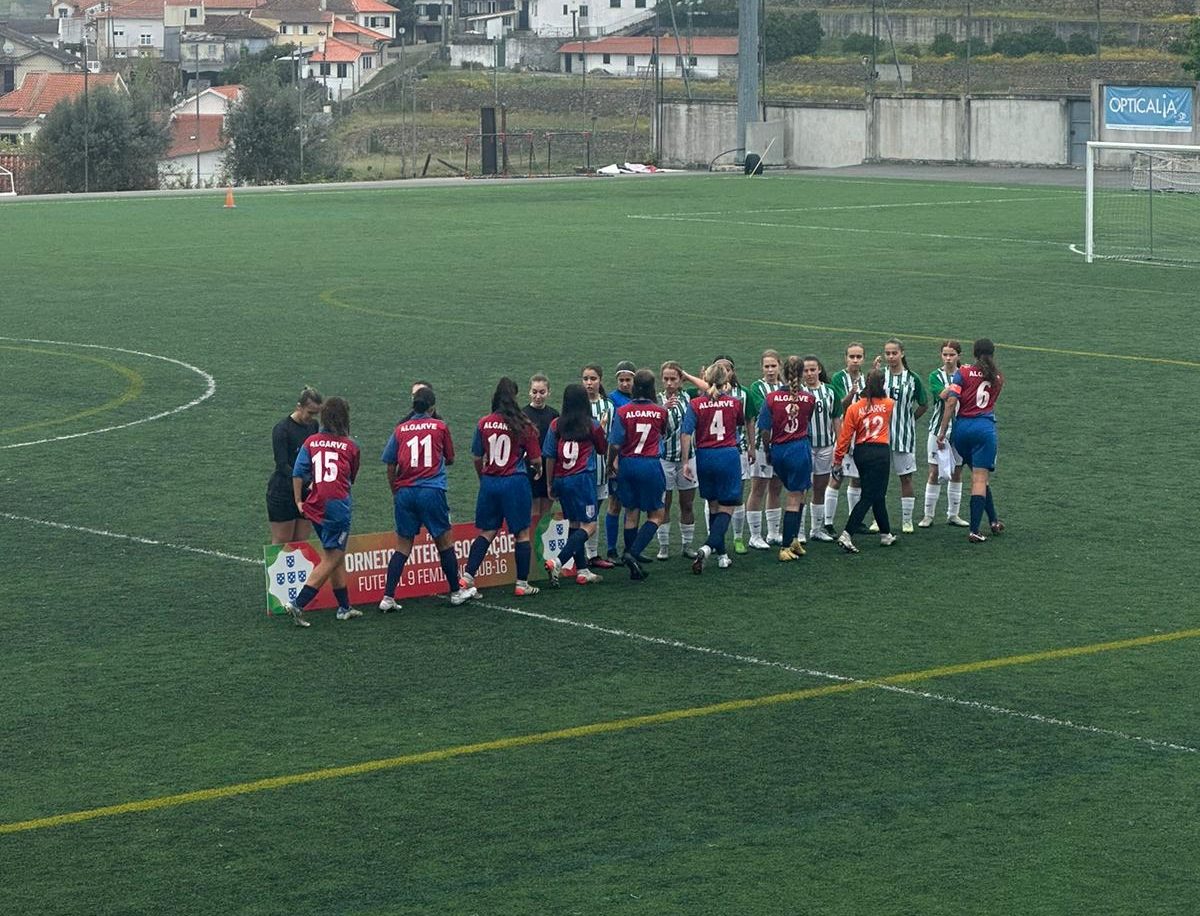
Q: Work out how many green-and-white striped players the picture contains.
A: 8